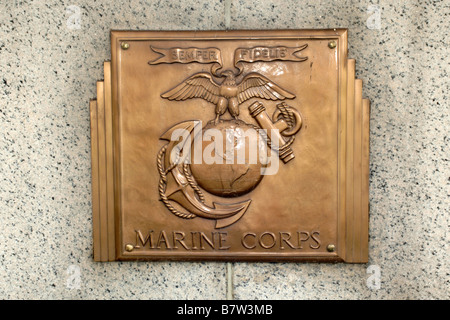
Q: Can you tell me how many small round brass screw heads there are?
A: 4